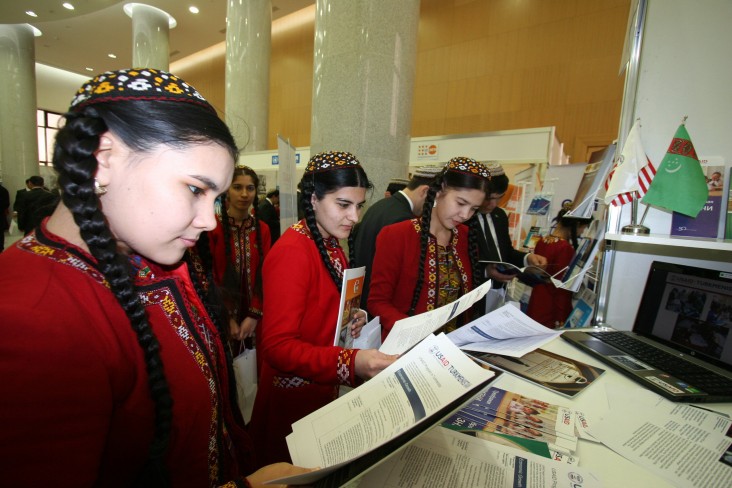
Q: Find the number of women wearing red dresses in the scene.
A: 5